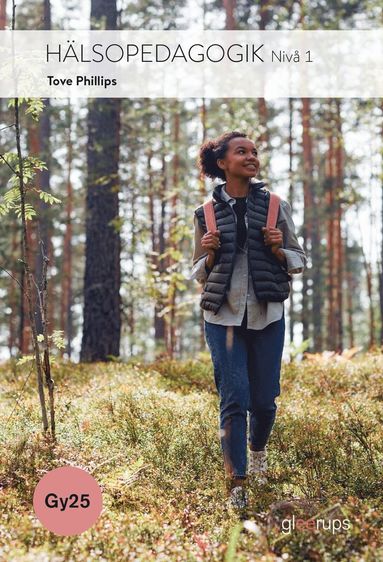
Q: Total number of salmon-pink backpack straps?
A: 2